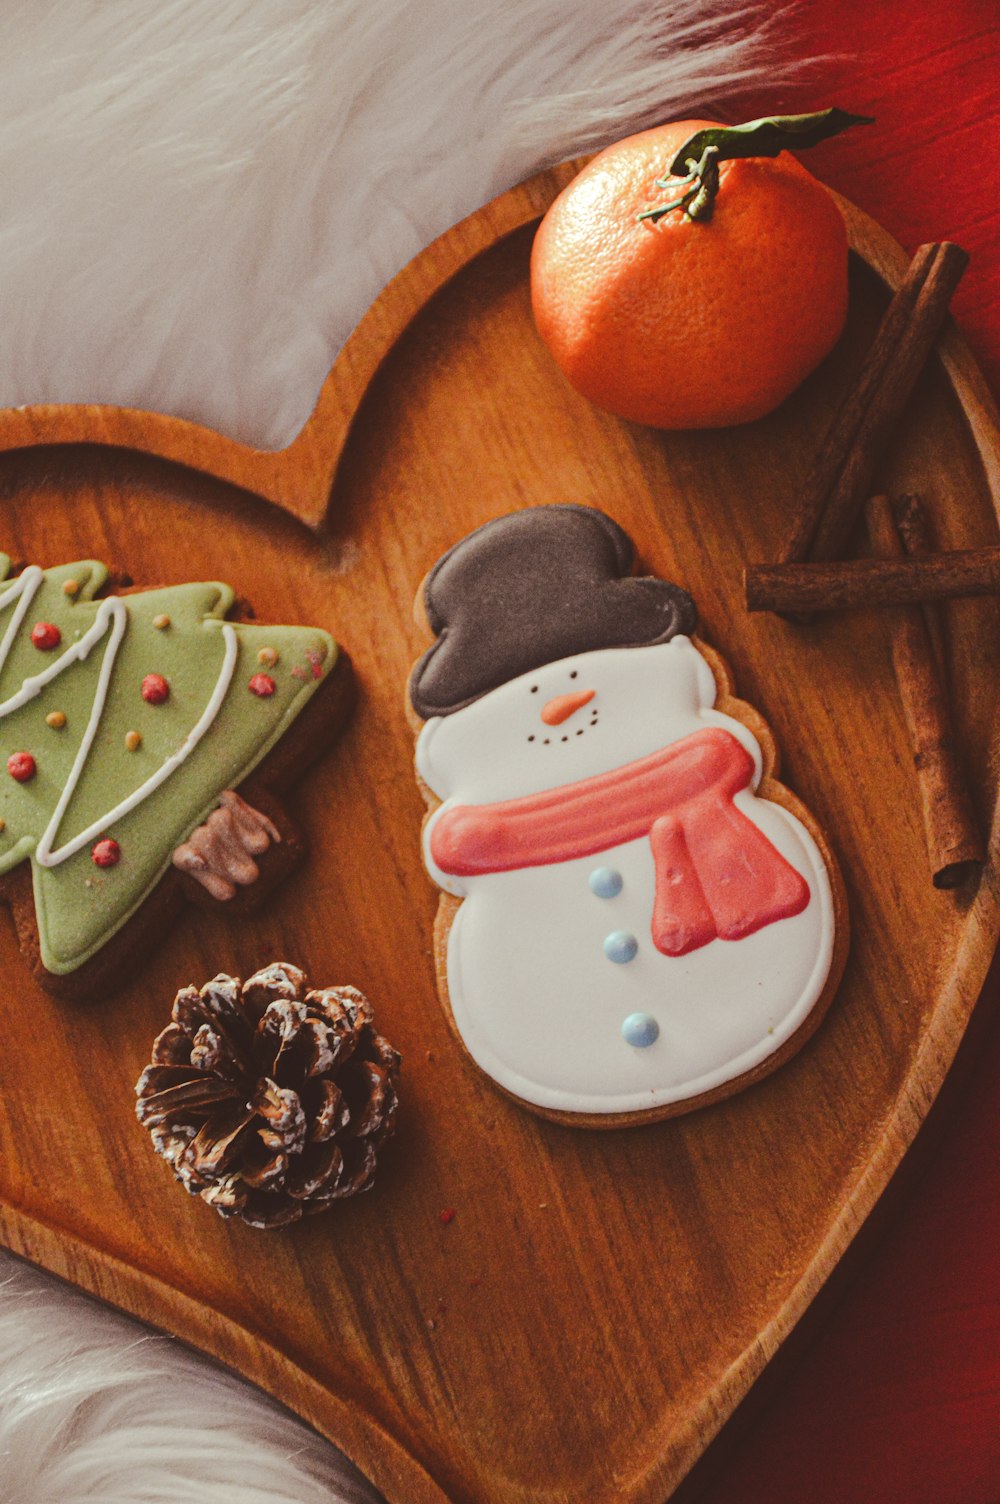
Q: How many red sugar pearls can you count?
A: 5